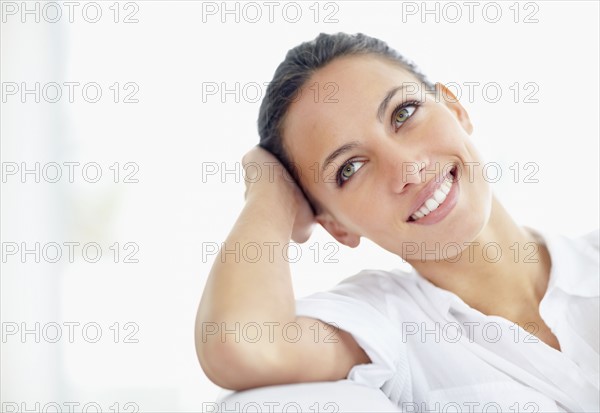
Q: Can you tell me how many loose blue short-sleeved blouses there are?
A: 0